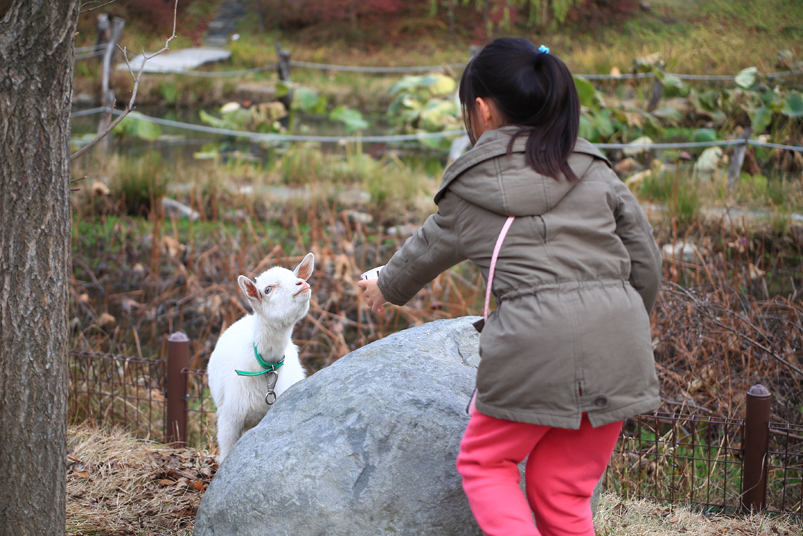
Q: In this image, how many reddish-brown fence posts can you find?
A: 2